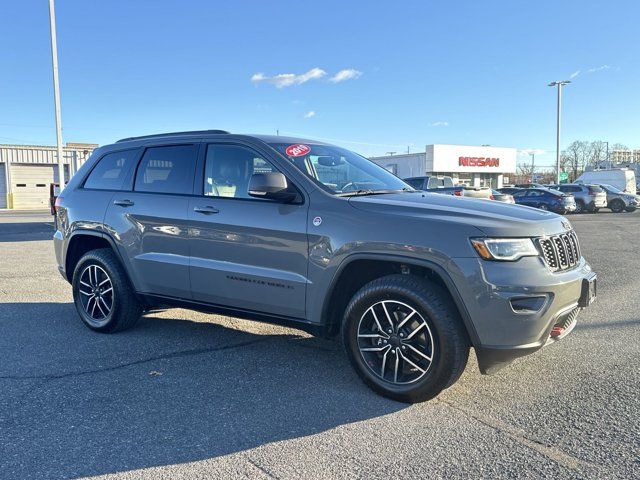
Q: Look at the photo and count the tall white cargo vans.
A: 1